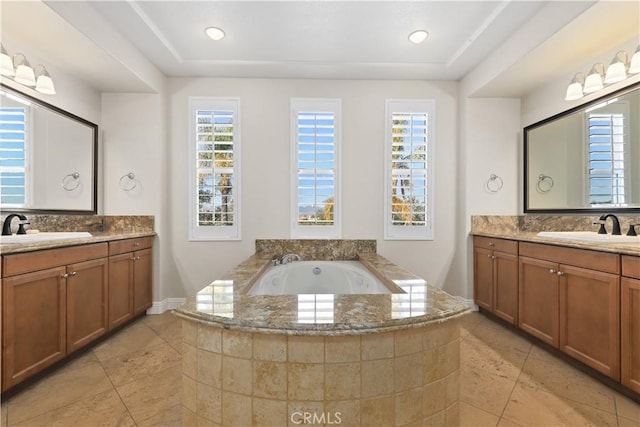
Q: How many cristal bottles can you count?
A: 0